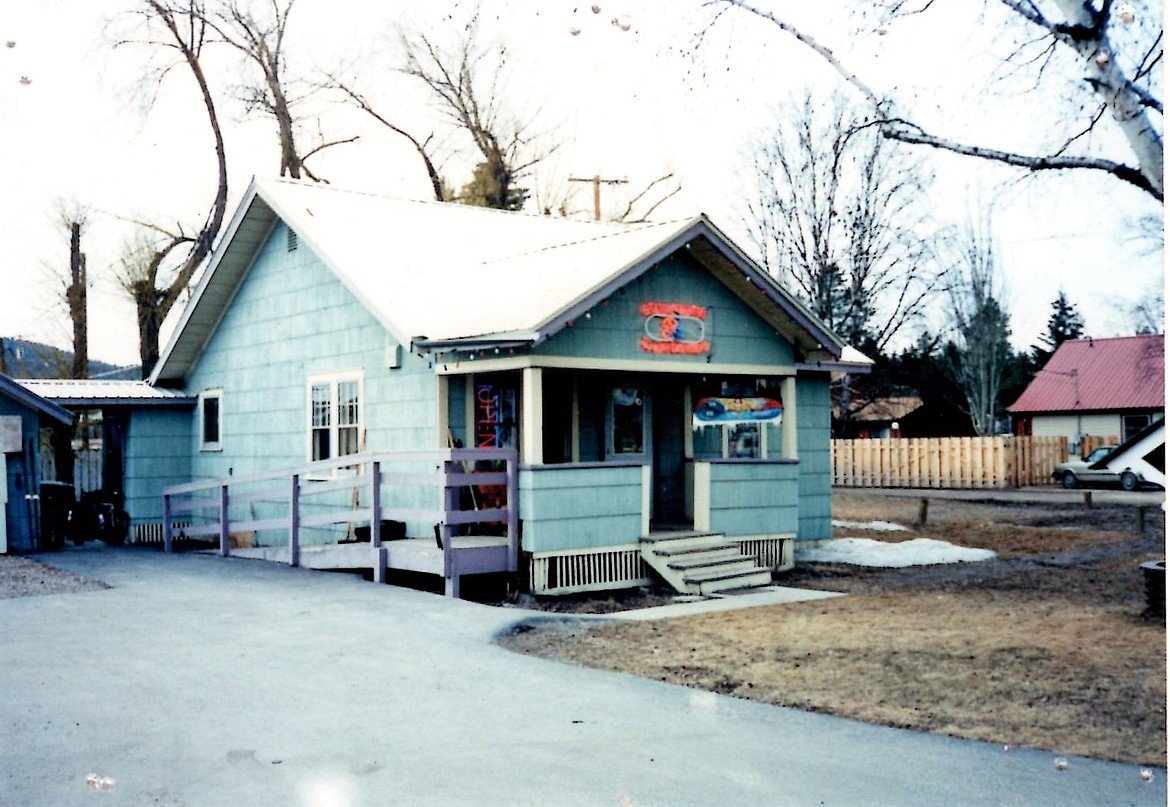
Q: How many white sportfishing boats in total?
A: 0